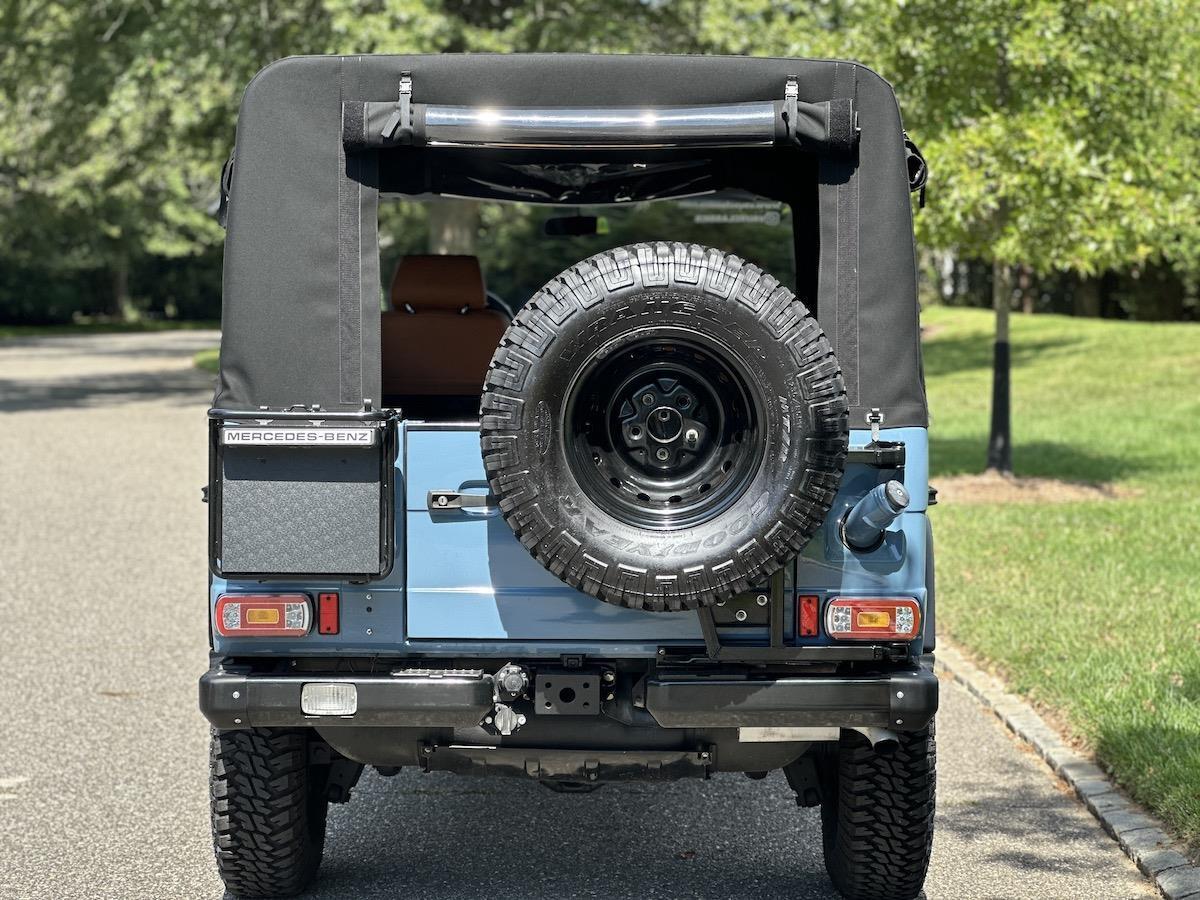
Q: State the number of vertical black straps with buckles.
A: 2